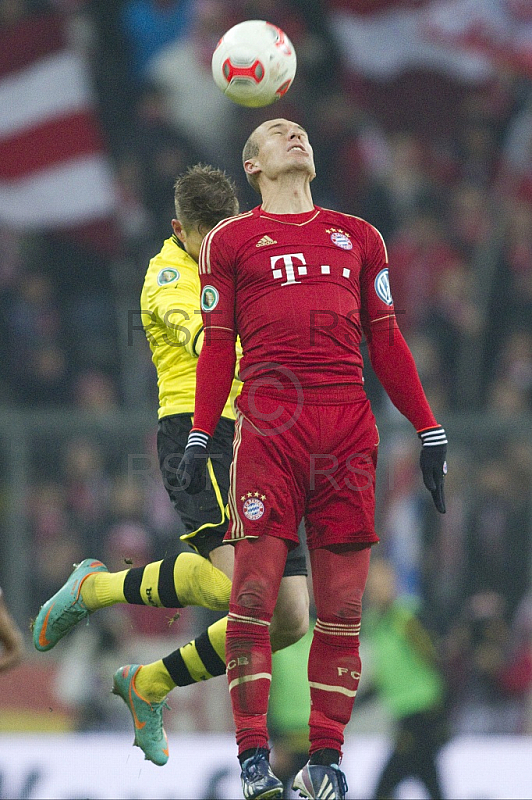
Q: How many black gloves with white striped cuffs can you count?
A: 2